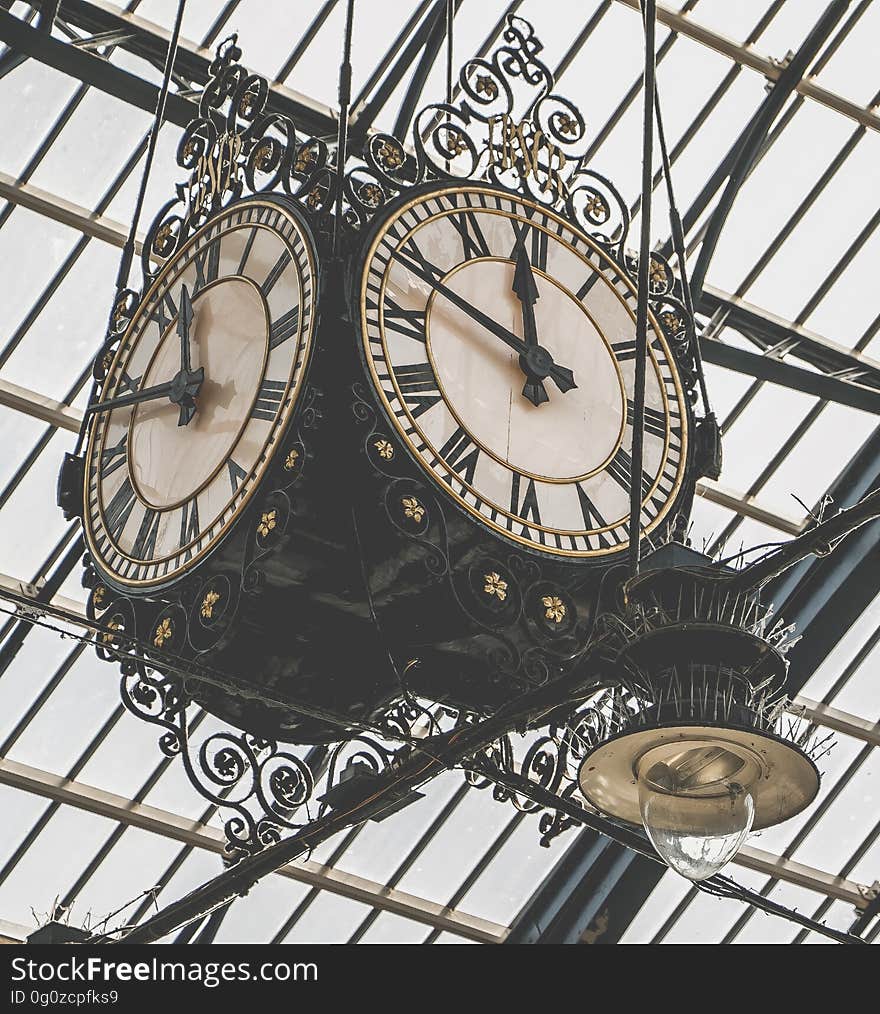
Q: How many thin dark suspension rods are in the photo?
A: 5